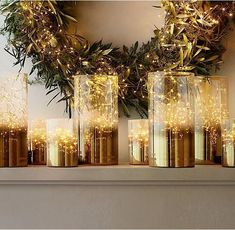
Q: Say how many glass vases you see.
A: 8